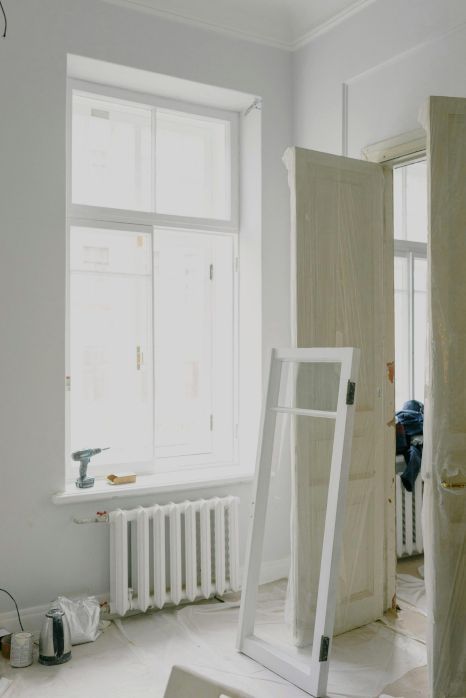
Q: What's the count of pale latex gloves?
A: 0